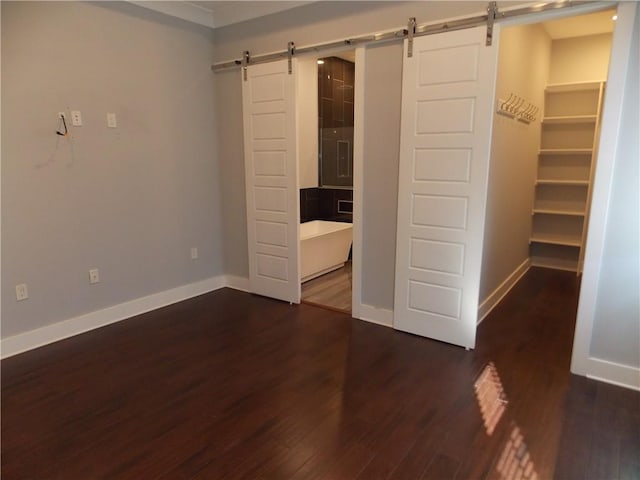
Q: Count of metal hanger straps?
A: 4